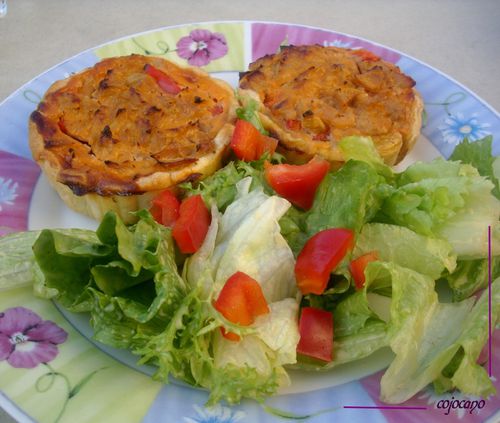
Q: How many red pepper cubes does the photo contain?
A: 8